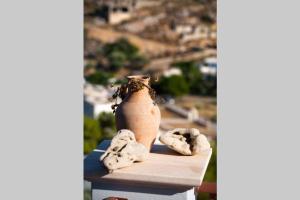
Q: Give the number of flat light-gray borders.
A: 2